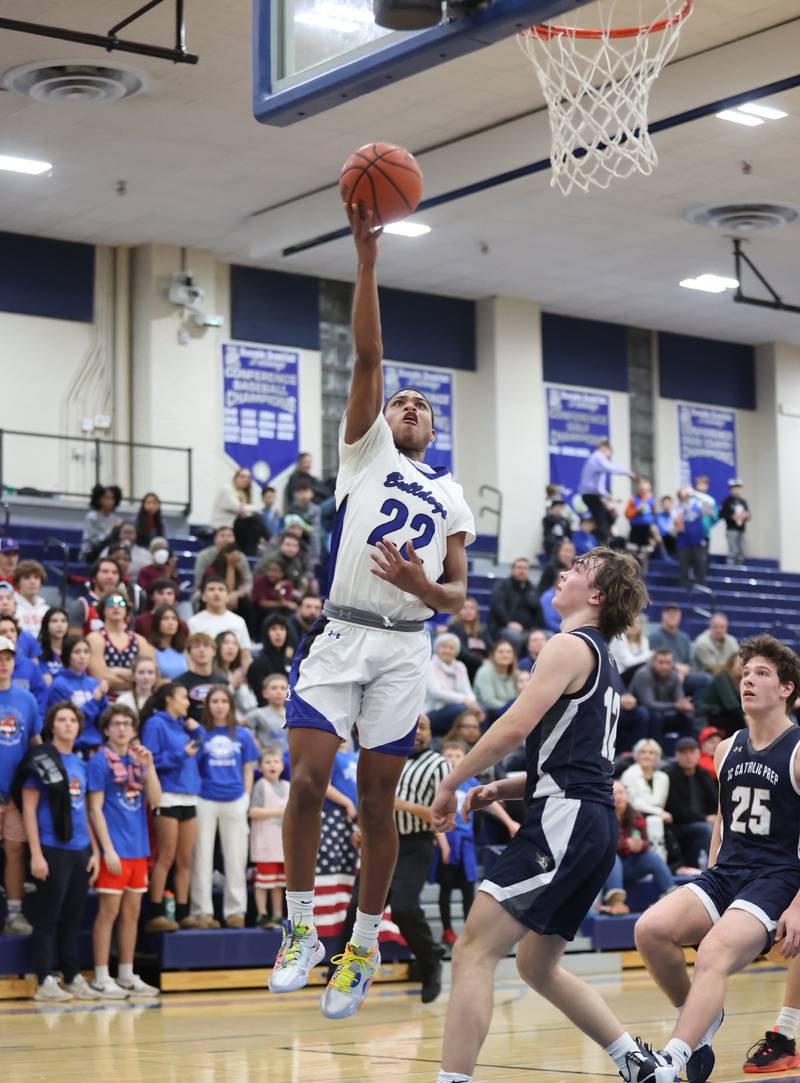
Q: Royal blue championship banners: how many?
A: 4